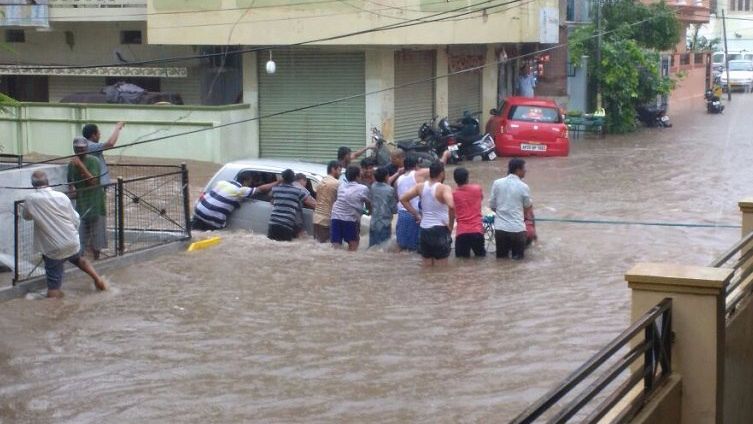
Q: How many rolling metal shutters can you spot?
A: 3